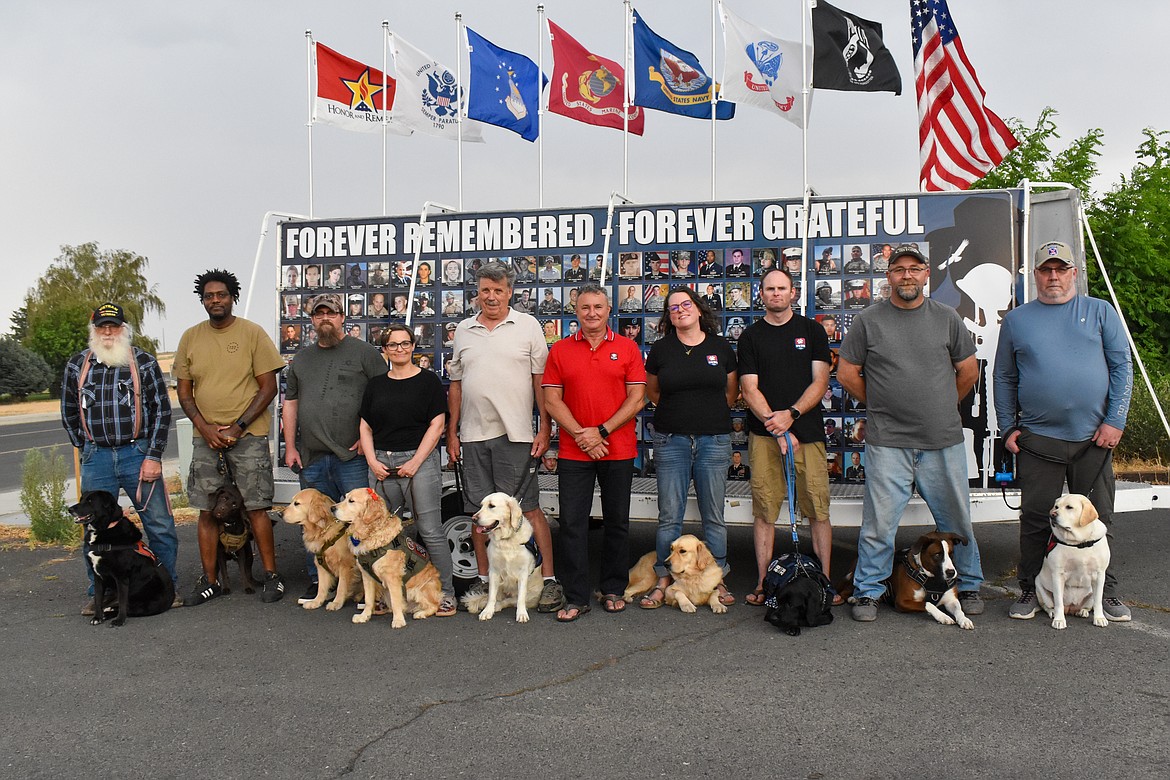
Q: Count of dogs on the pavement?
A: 9